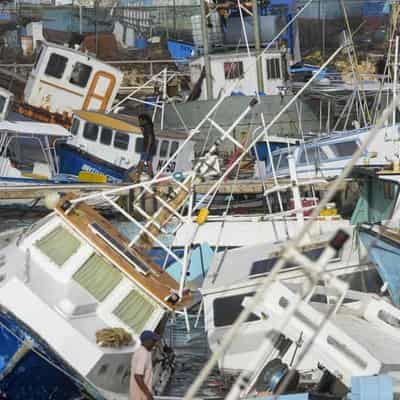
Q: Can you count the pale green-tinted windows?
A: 3